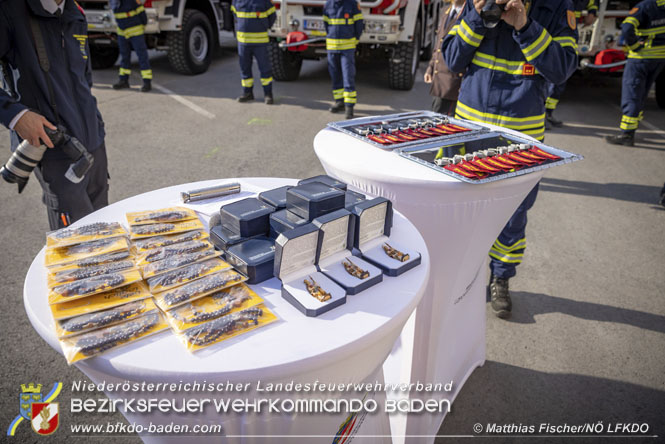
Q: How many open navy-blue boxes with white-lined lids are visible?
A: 3